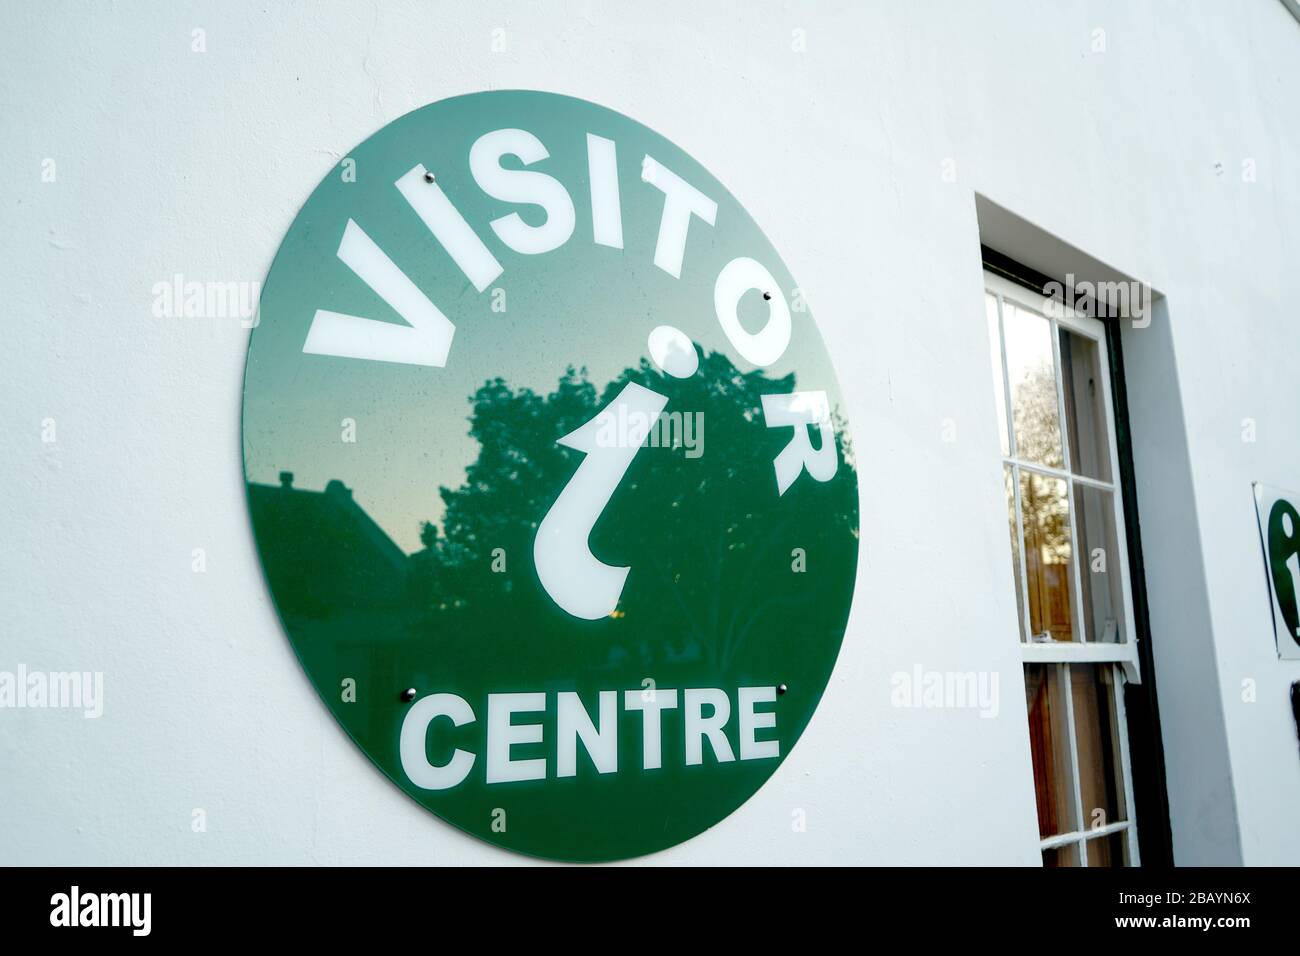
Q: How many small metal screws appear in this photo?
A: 4